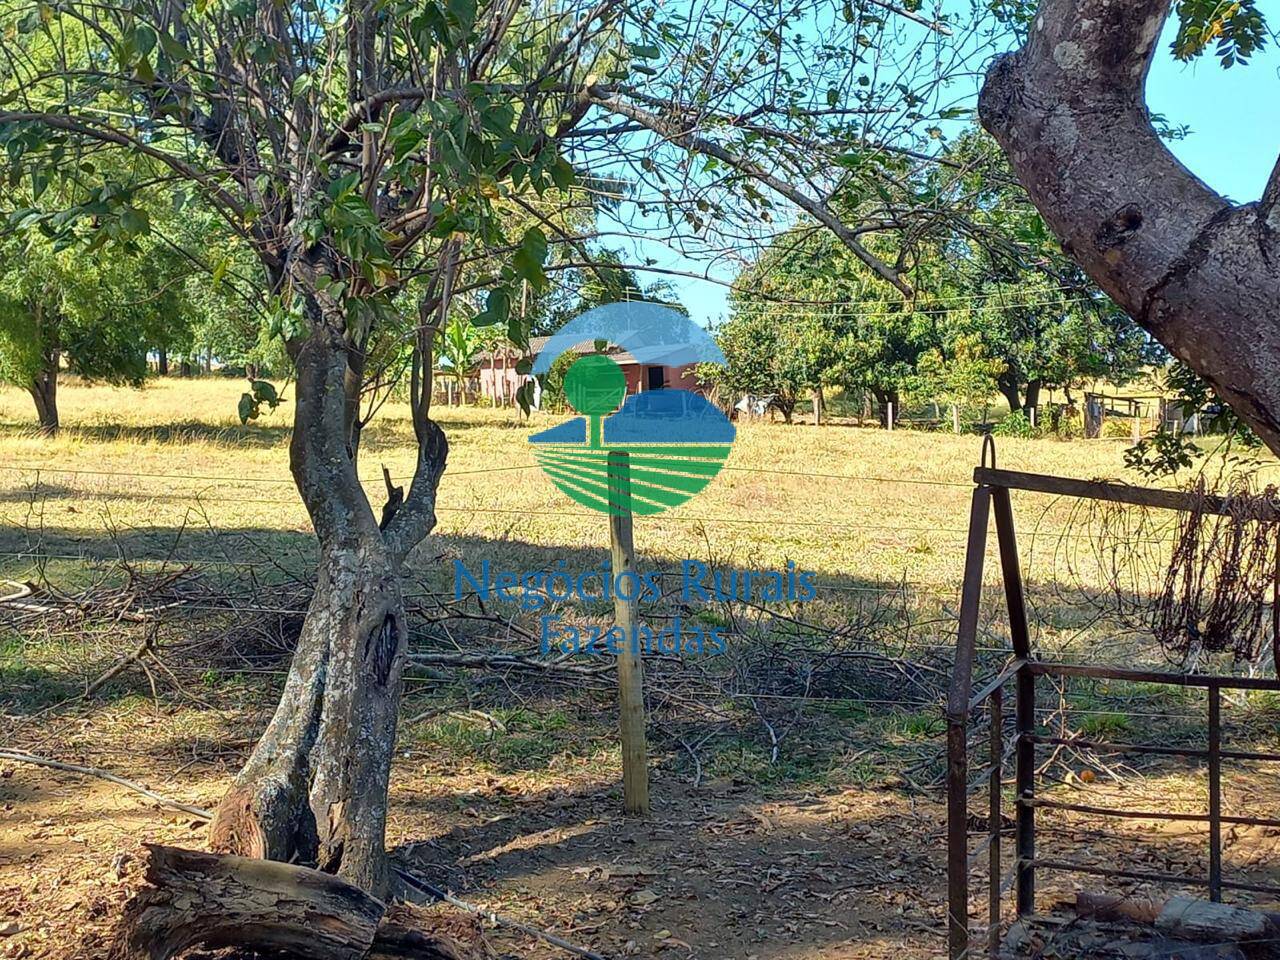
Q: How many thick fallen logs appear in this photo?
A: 1